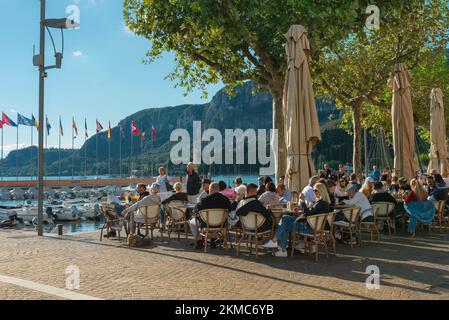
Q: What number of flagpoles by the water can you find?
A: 13